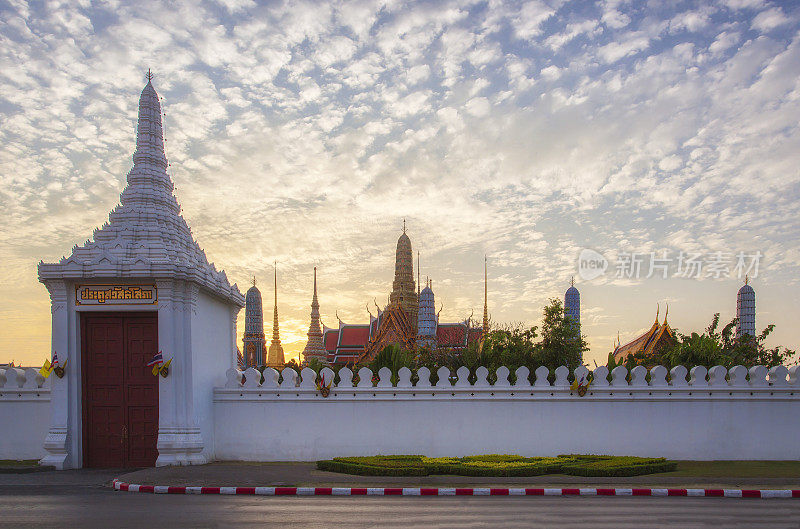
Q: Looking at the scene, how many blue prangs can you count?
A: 4